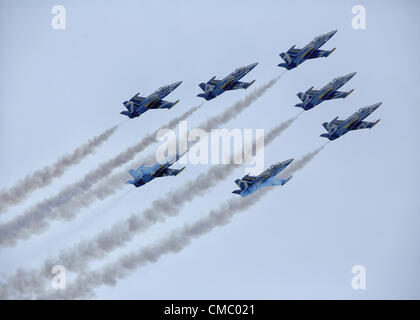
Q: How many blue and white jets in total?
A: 7